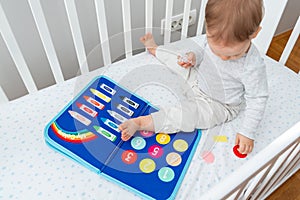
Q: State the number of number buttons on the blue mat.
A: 9